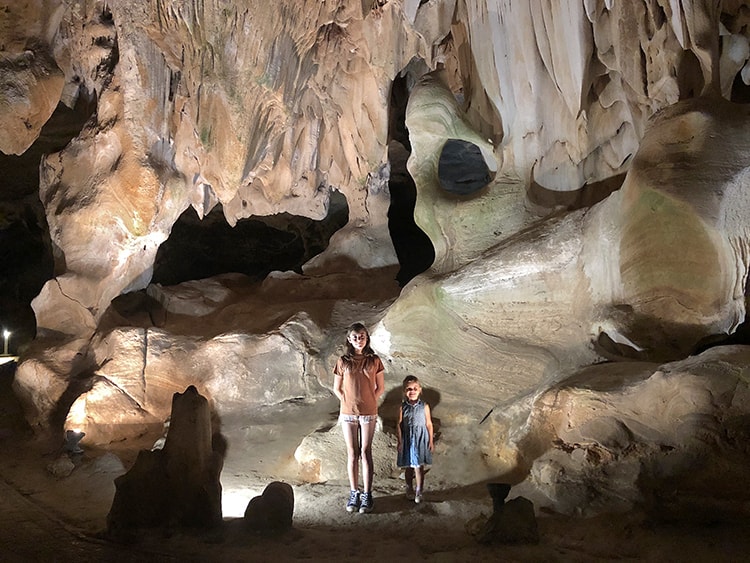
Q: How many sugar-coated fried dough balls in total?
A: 0